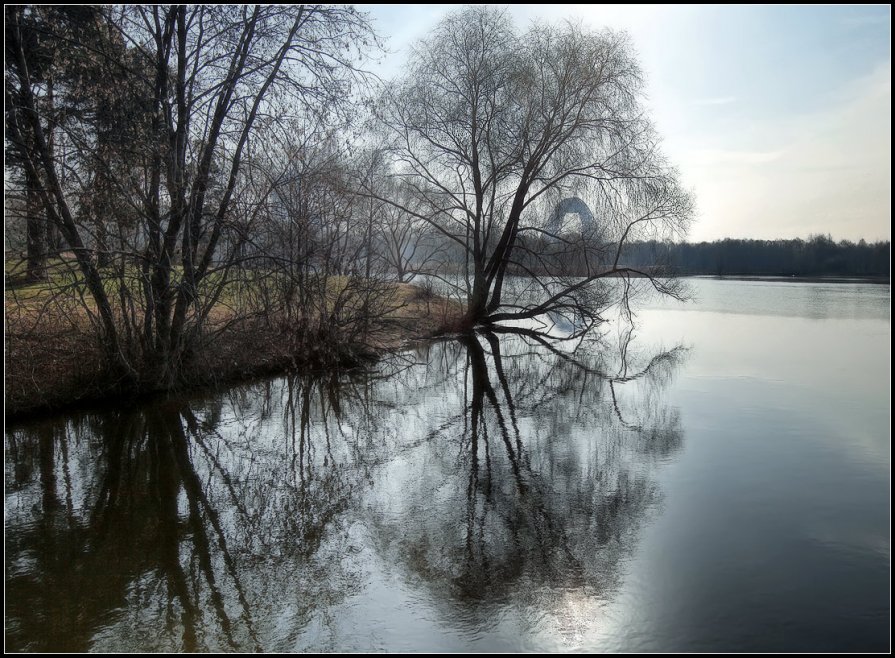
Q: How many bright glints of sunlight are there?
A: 1